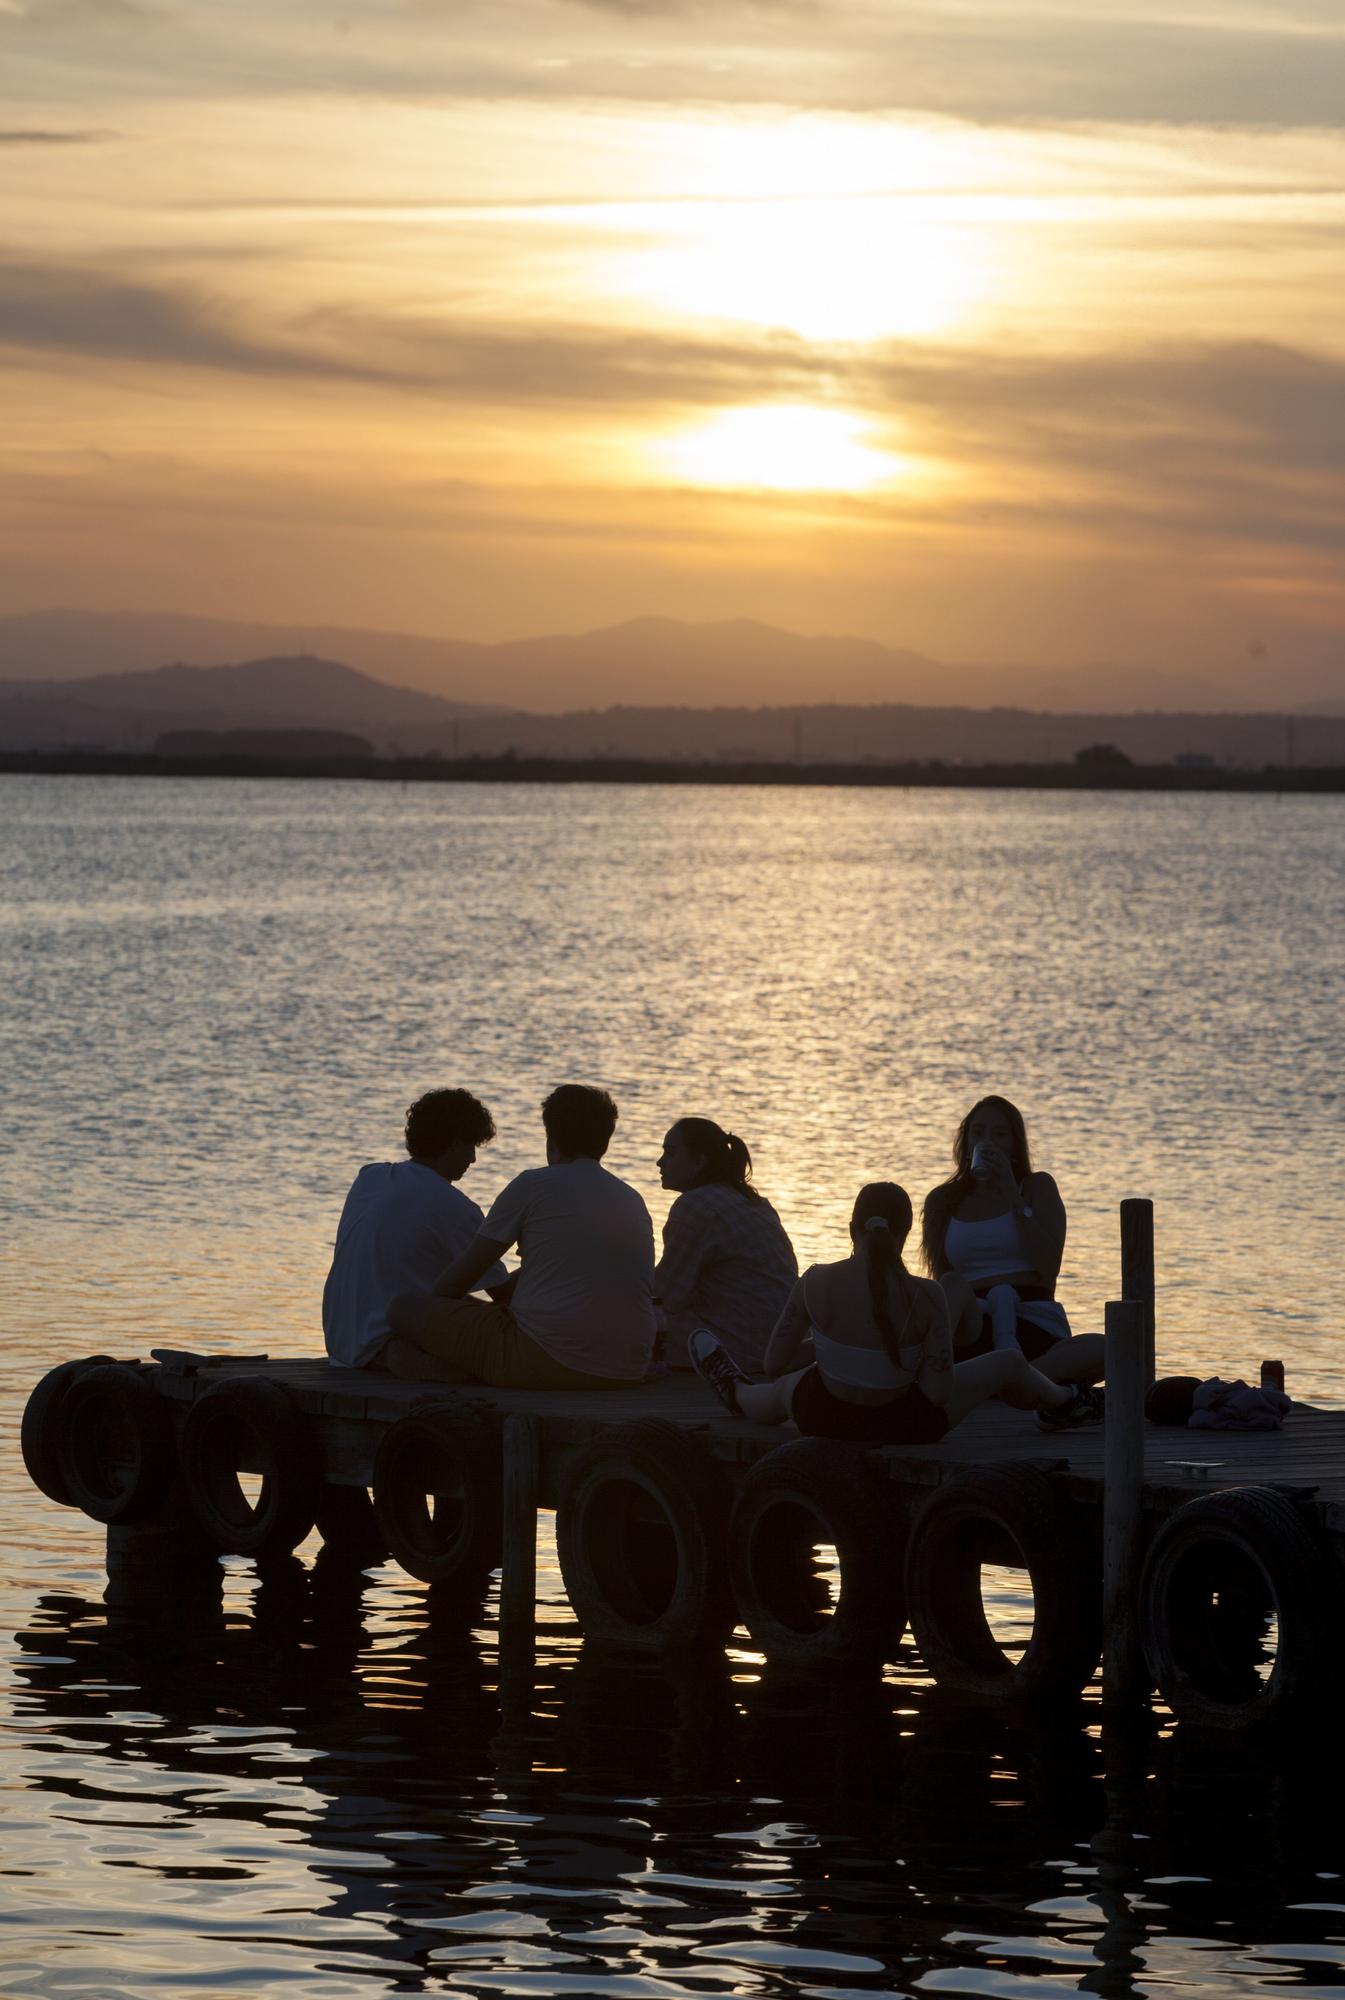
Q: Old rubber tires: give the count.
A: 8